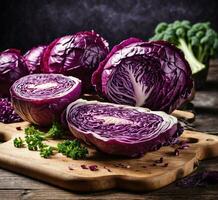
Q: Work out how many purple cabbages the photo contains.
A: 6